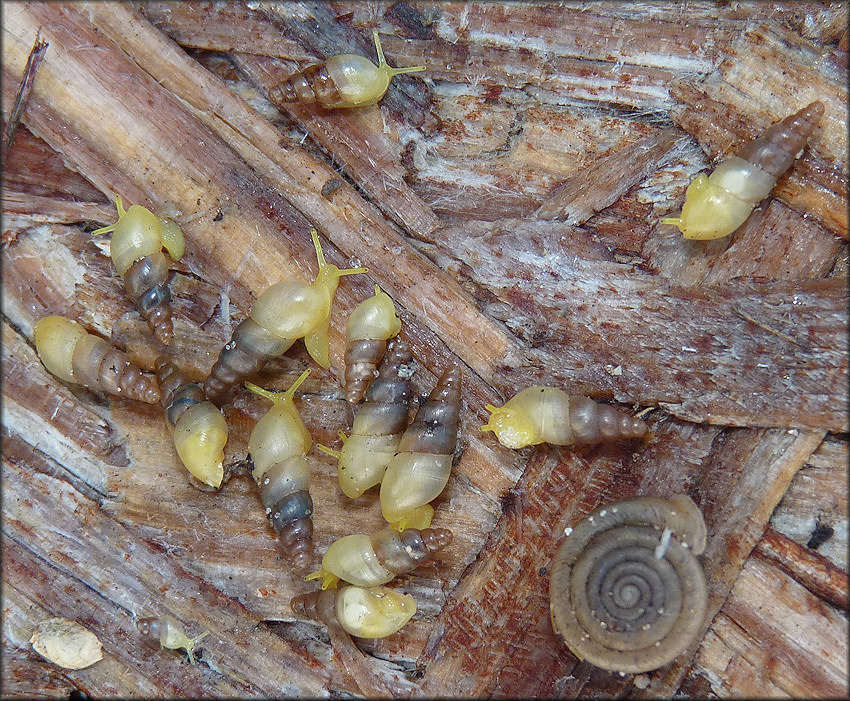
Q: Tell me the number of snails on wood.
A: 15